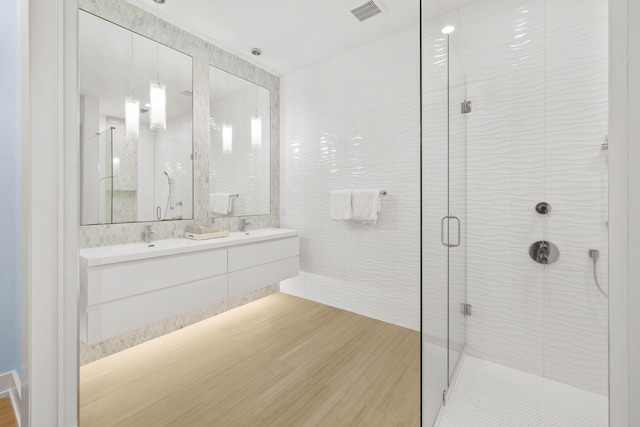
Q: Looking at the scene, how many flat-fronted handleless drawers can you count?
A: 4